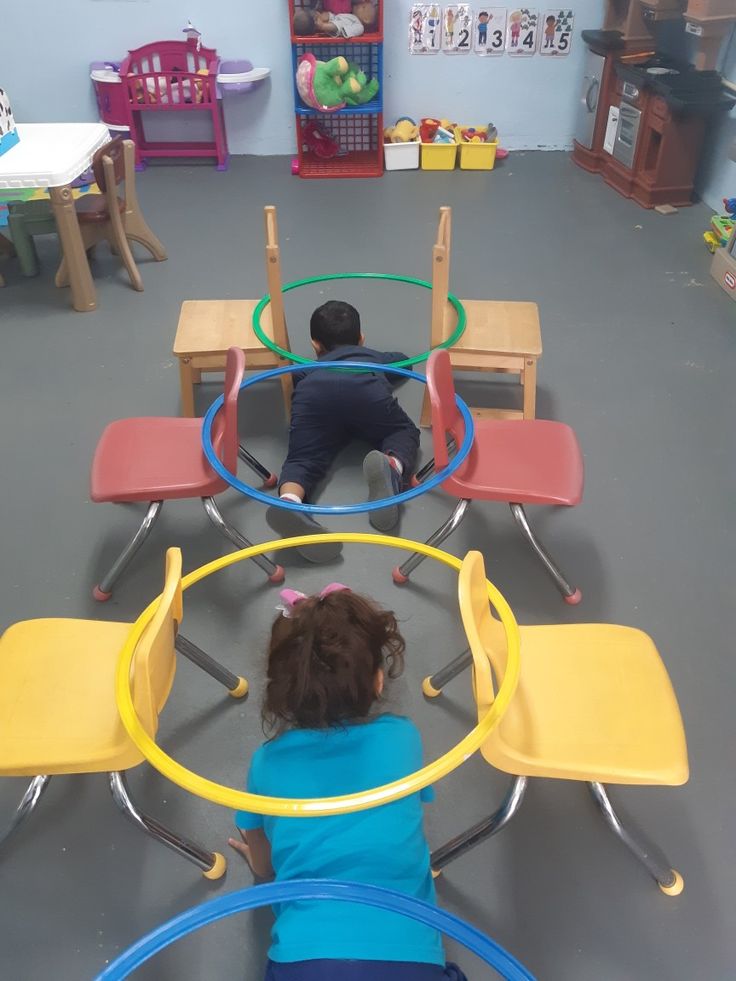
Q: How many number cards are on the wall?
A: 5